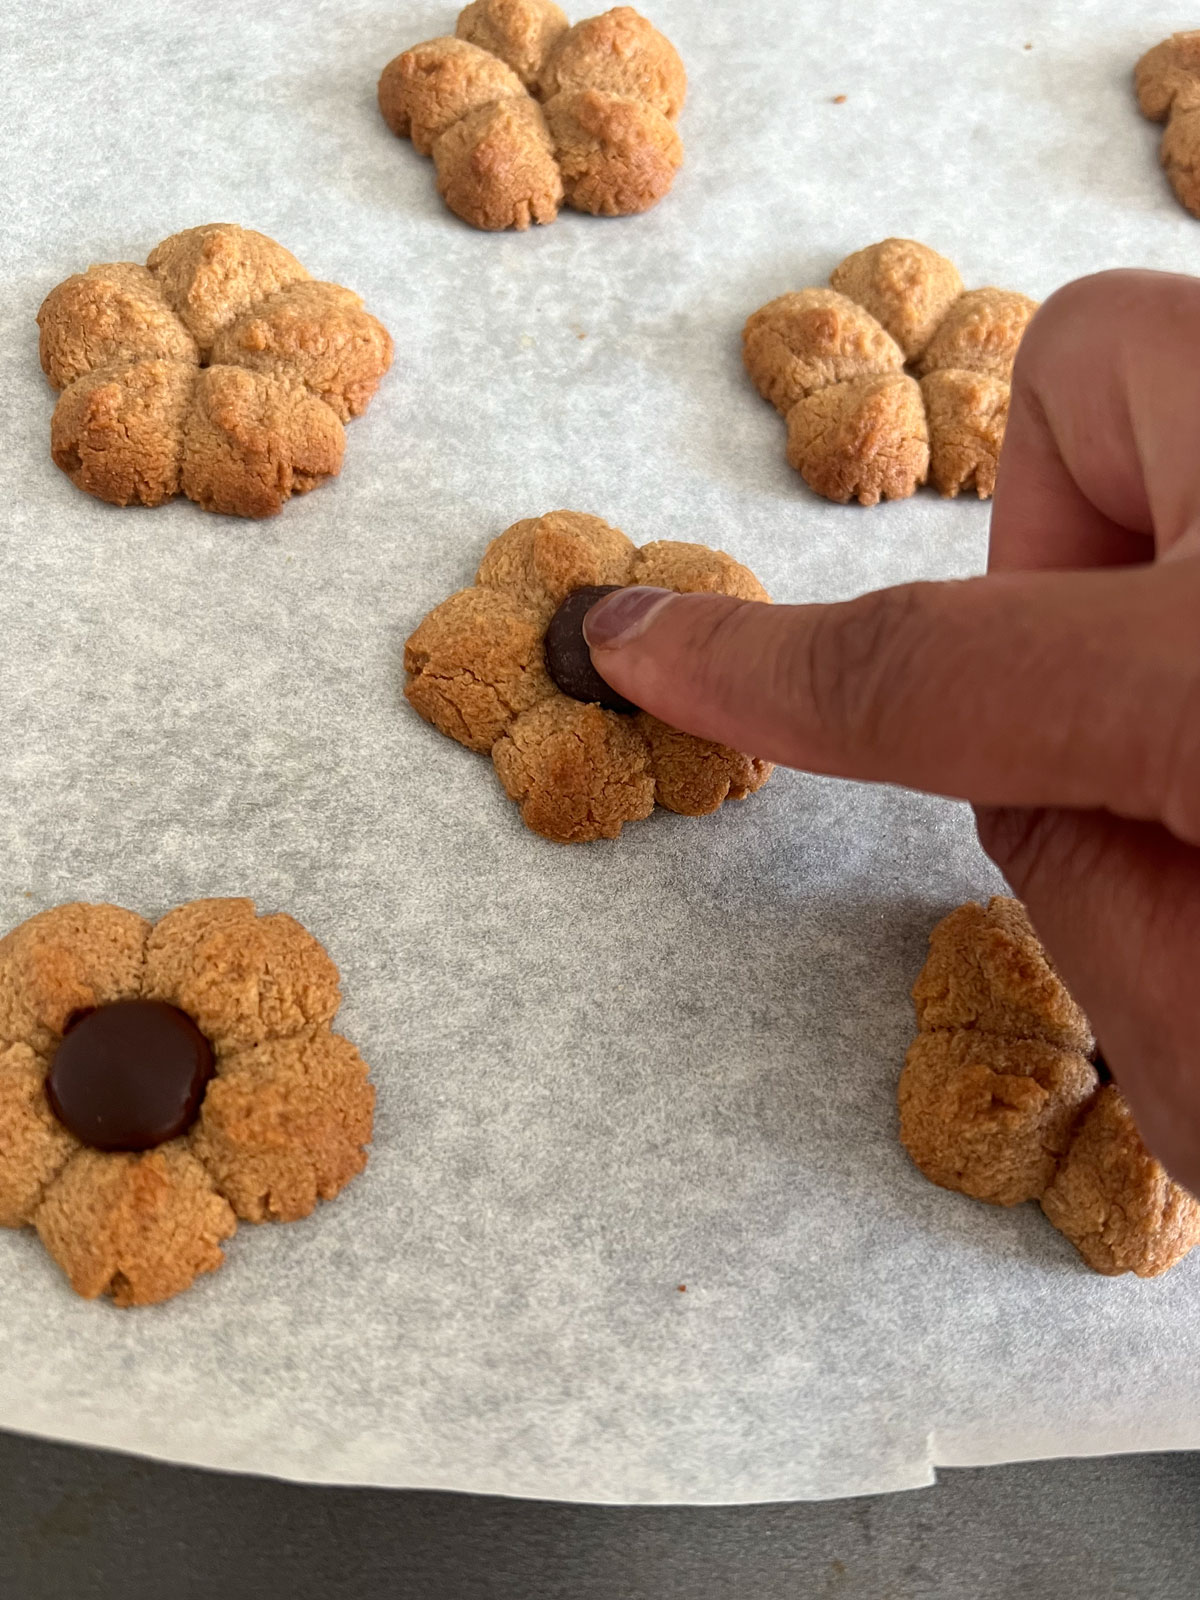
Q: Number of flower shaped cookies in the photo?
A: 7